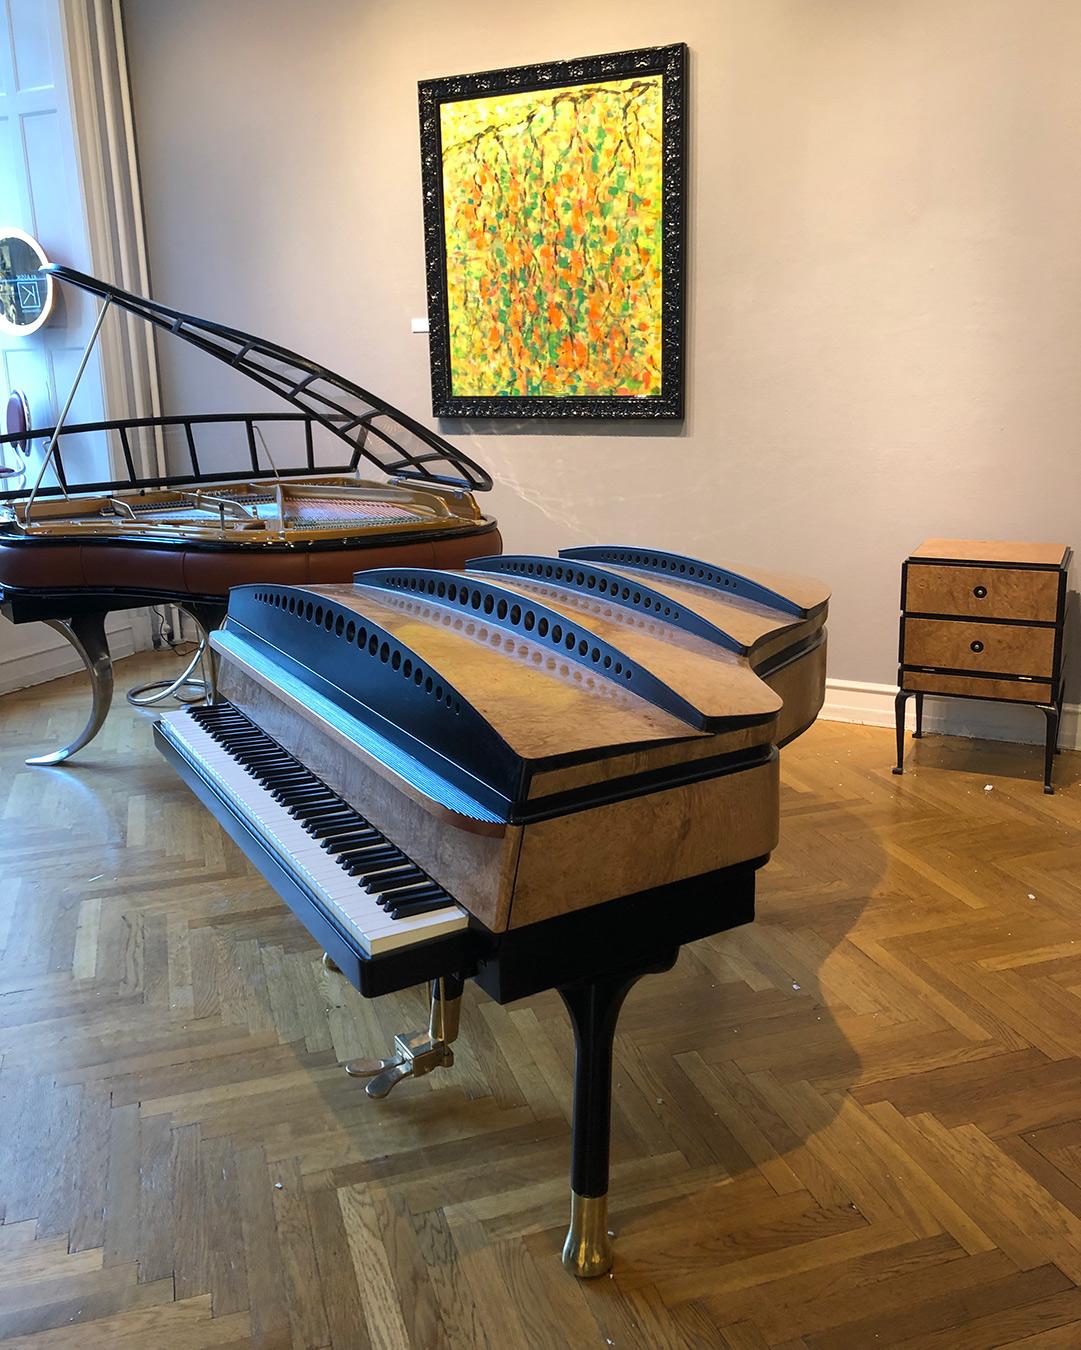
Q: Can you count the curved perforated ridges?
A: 4